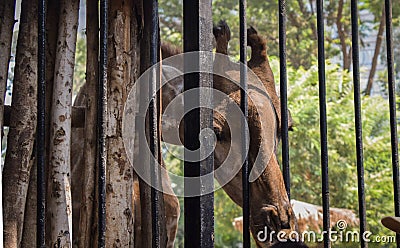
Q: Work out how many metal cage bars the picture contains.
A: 9